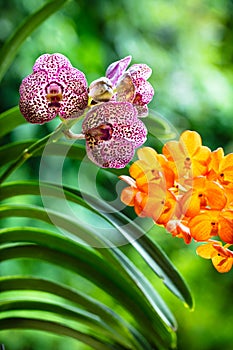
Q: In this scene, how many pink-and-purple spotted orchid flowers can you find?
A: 3